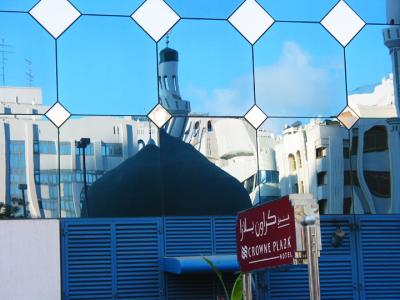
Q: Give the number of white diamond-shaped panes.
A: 8